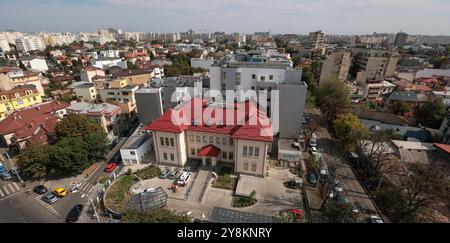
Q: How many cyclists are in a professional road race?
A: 0